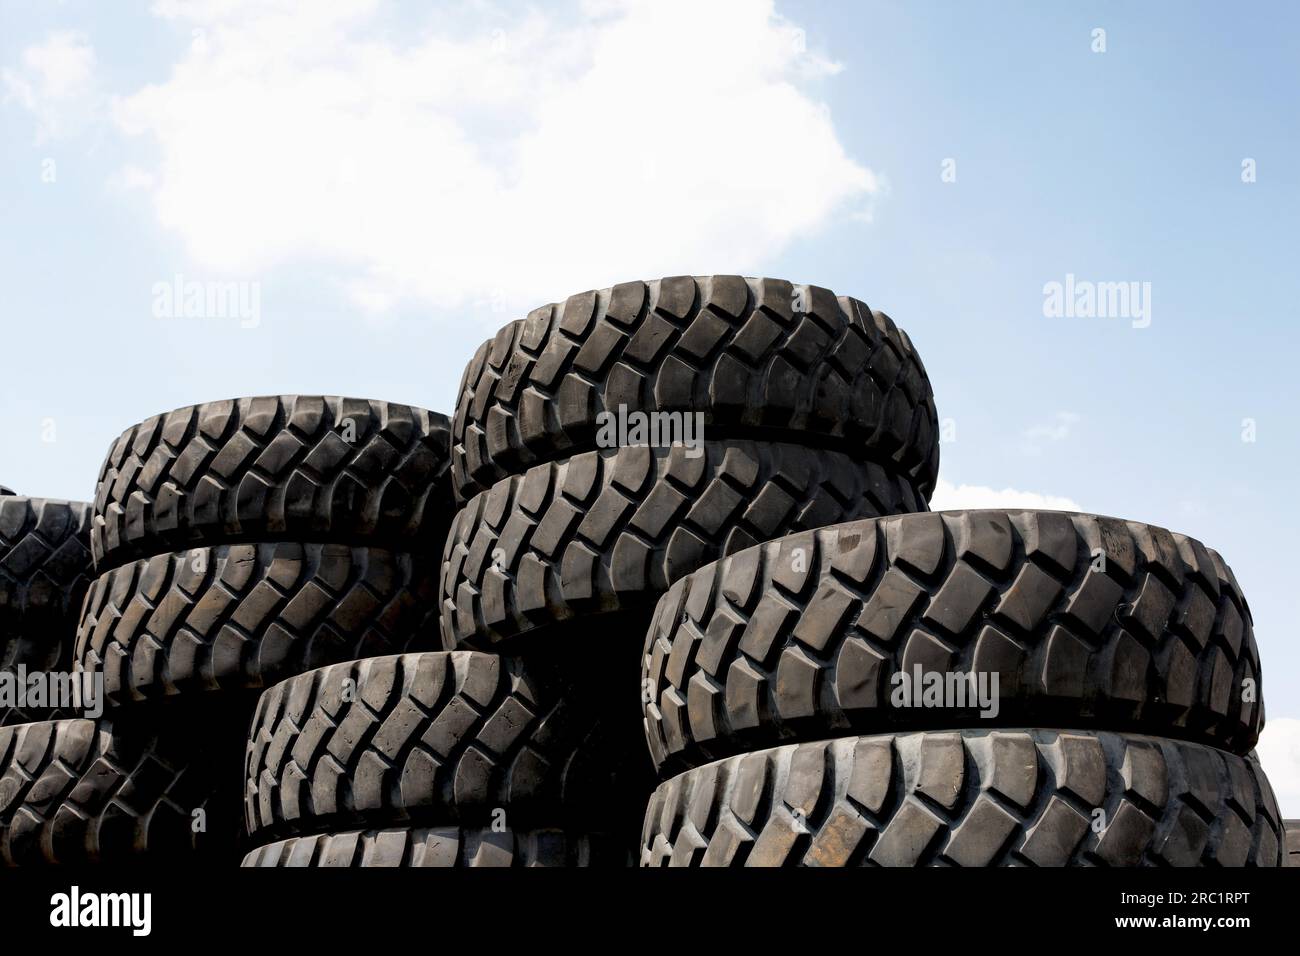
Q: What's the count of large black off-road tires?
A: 11